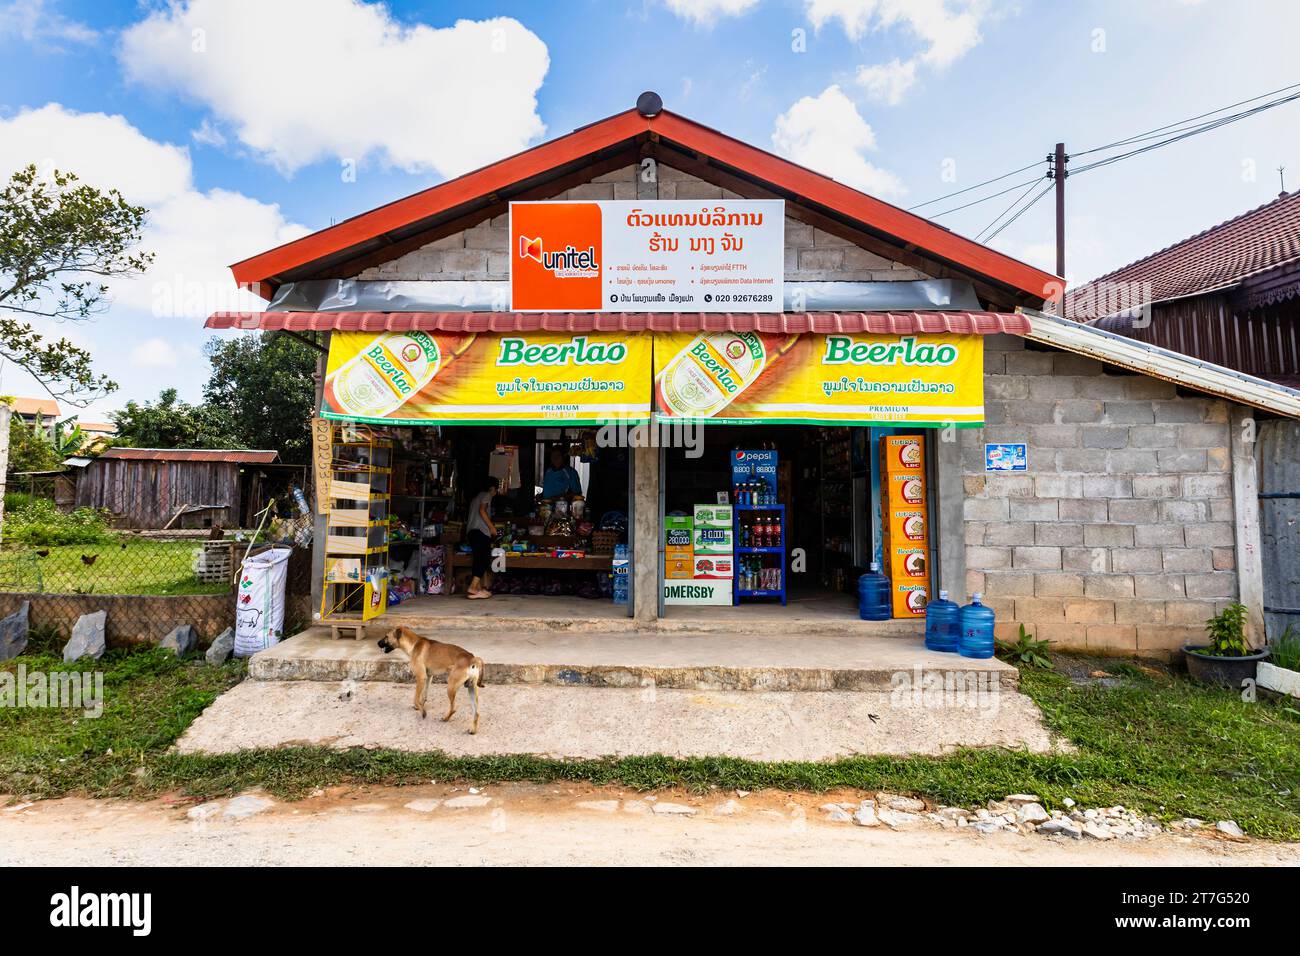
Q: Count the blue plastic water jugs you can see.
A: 3